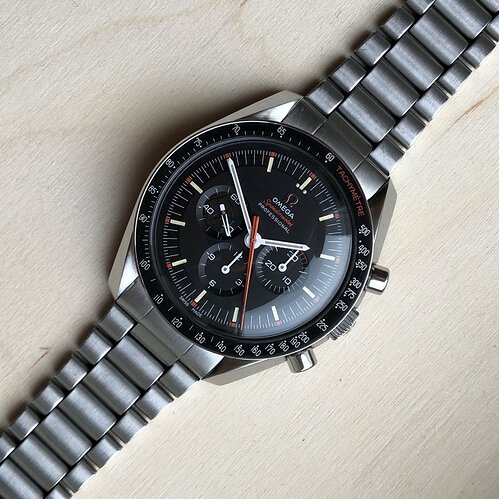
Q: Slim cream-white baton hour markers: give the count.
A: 11